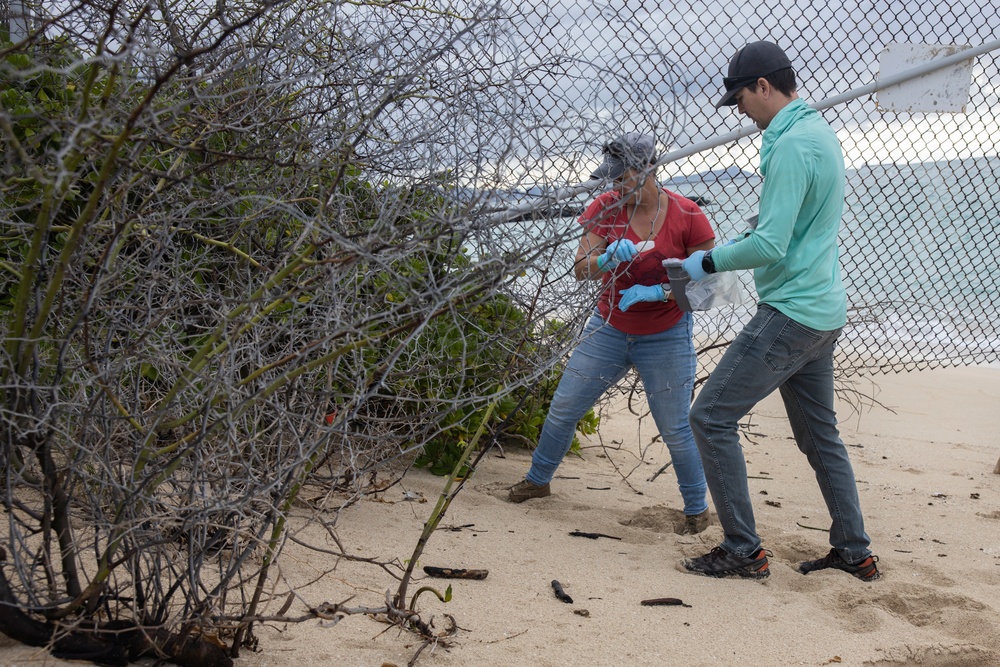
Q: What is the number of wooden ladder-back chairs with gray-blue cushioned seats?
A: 0